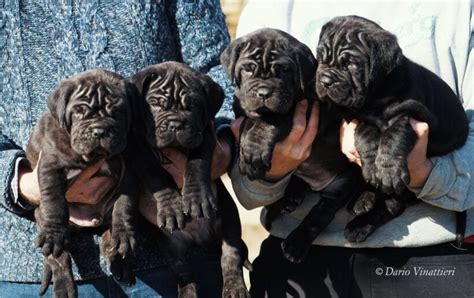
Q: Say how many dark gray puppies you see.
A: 4